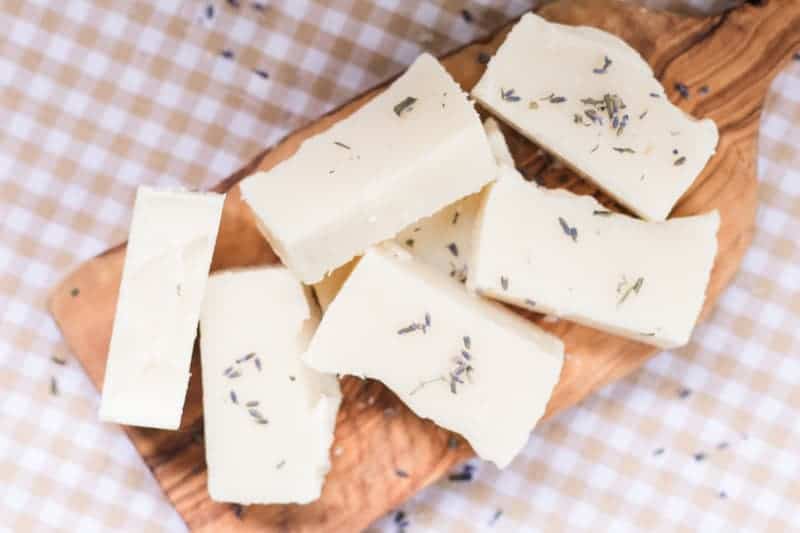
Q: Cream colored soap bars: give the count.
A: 7